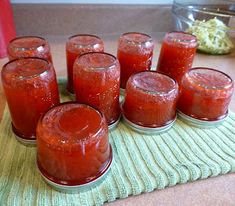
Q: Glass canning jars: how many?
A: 9